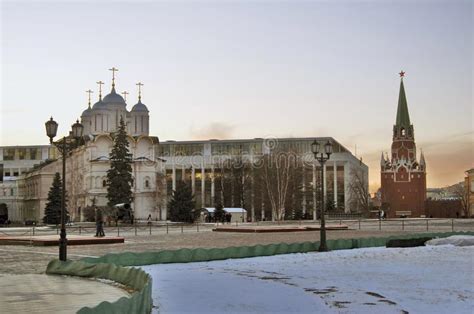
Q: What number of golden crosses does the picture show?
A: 5